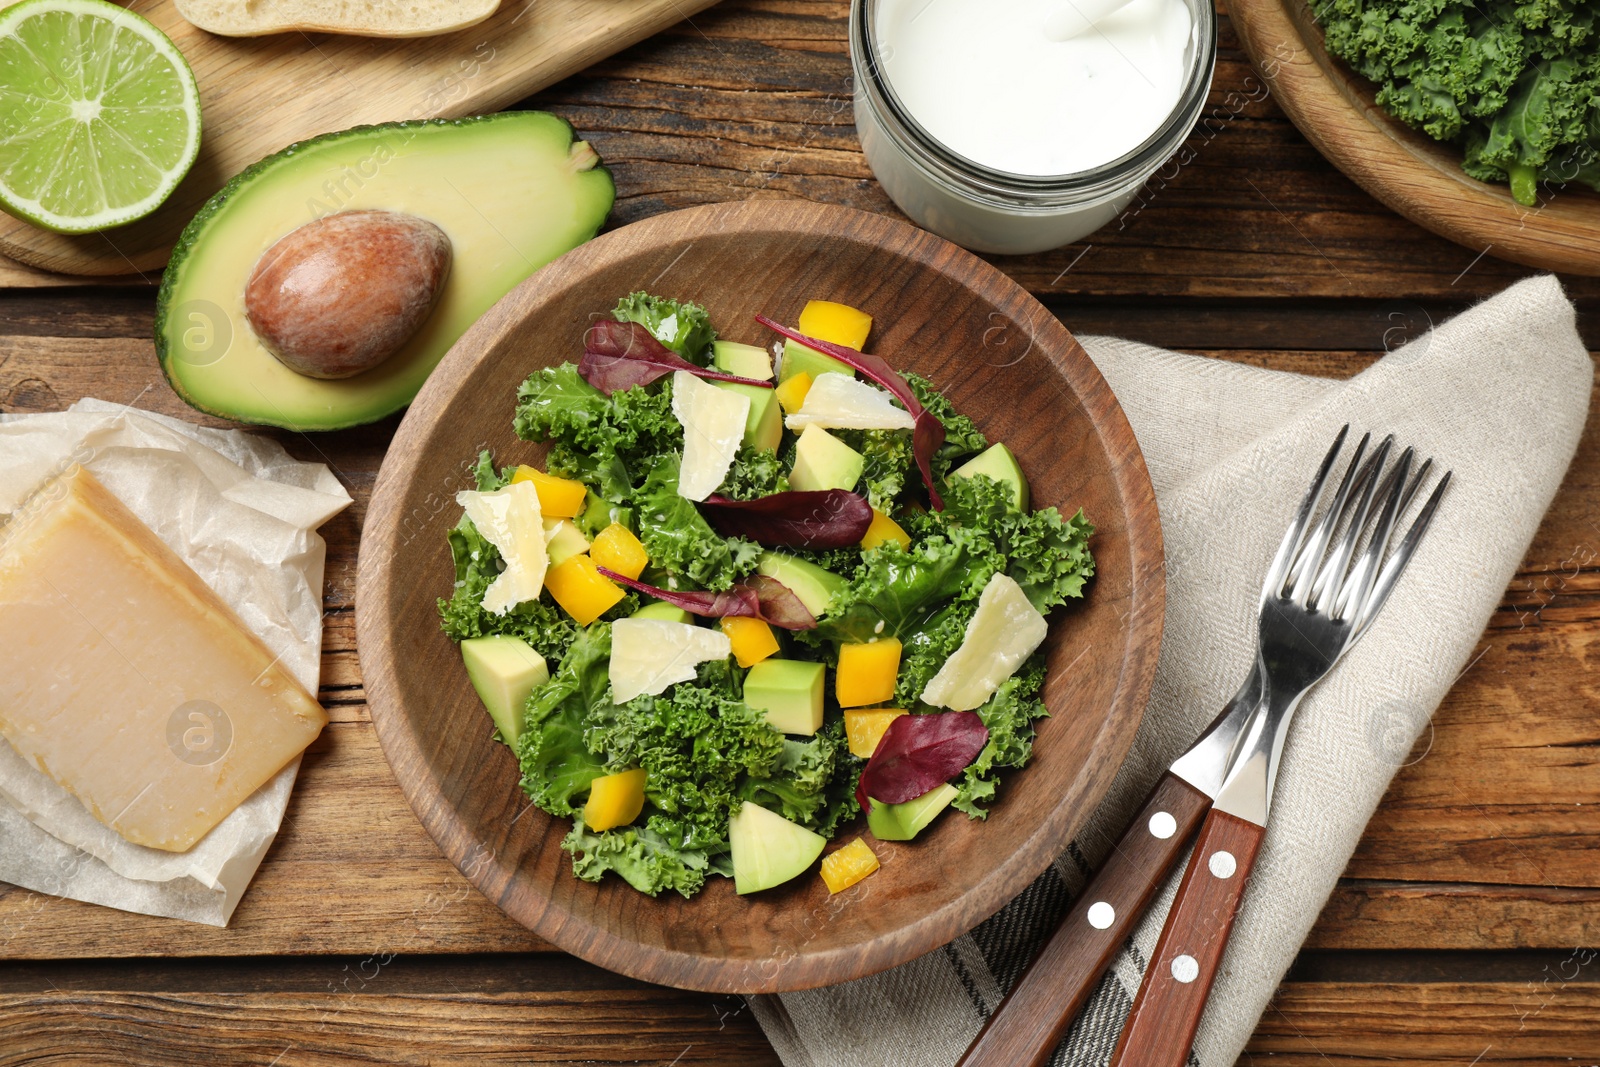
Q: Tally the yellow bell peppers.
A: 11